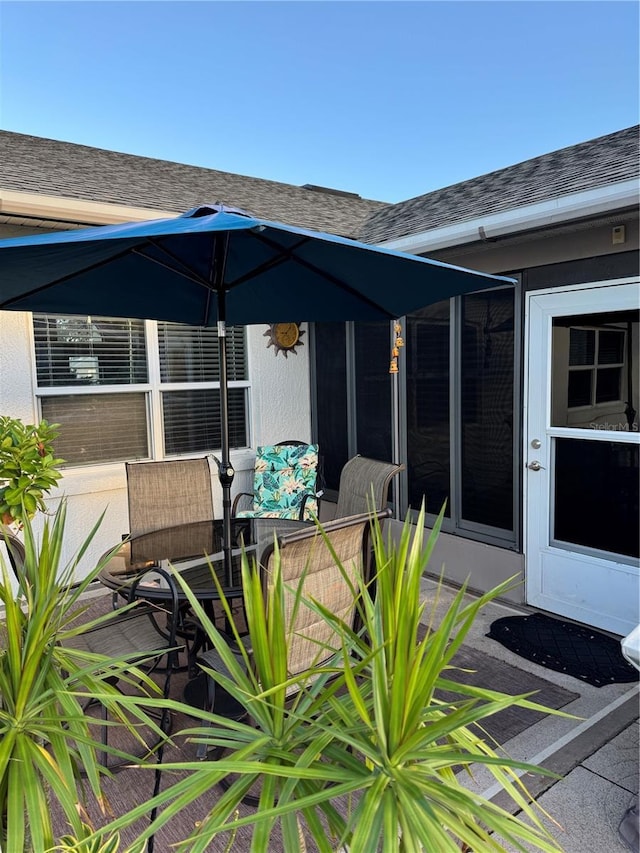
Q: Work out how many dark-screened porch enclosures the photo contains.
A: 1